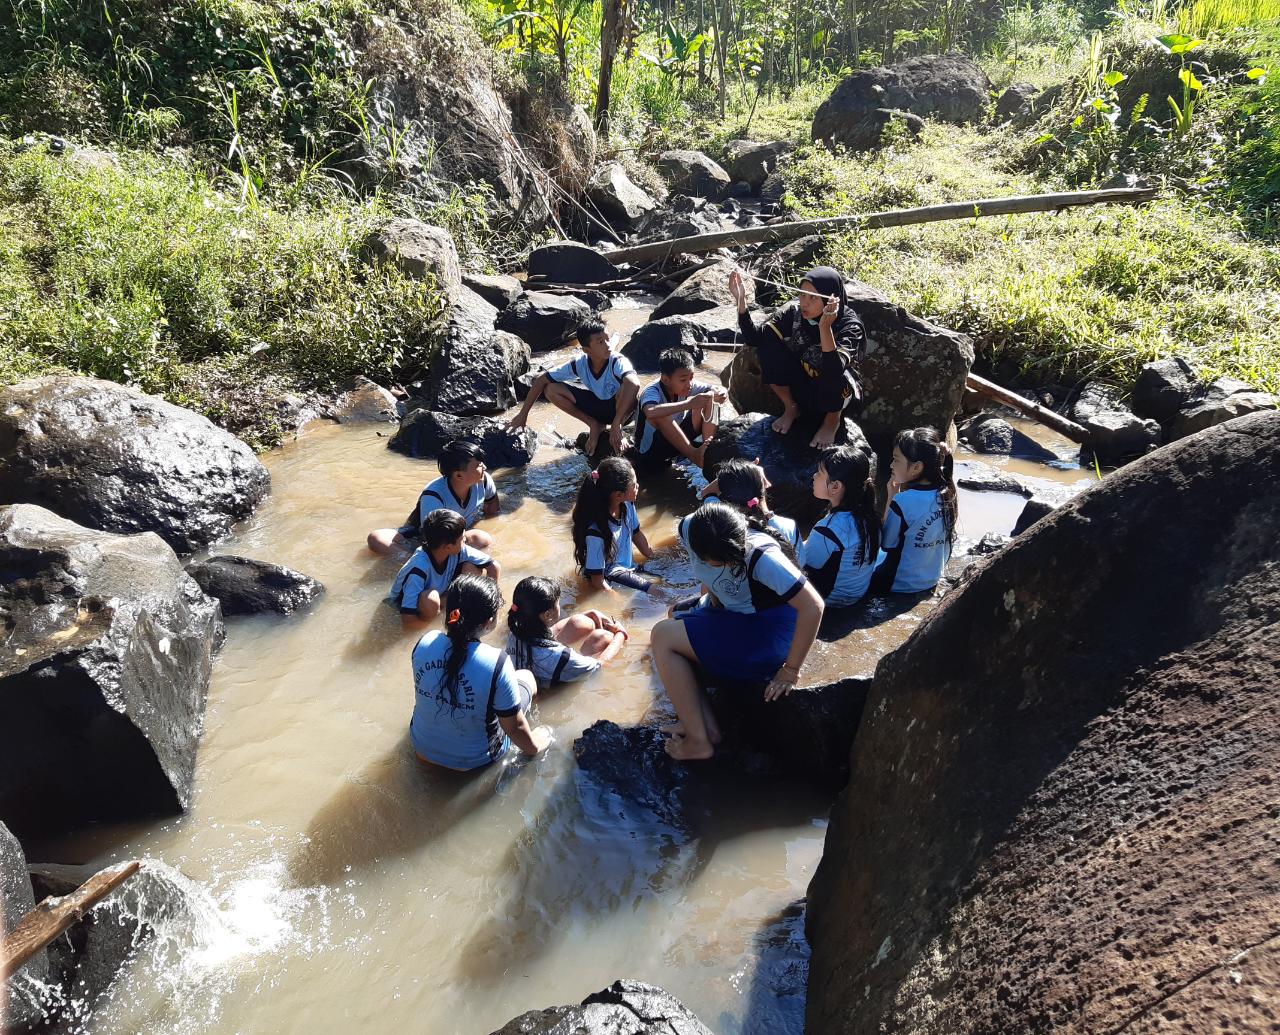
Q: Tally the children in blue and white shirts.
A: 11